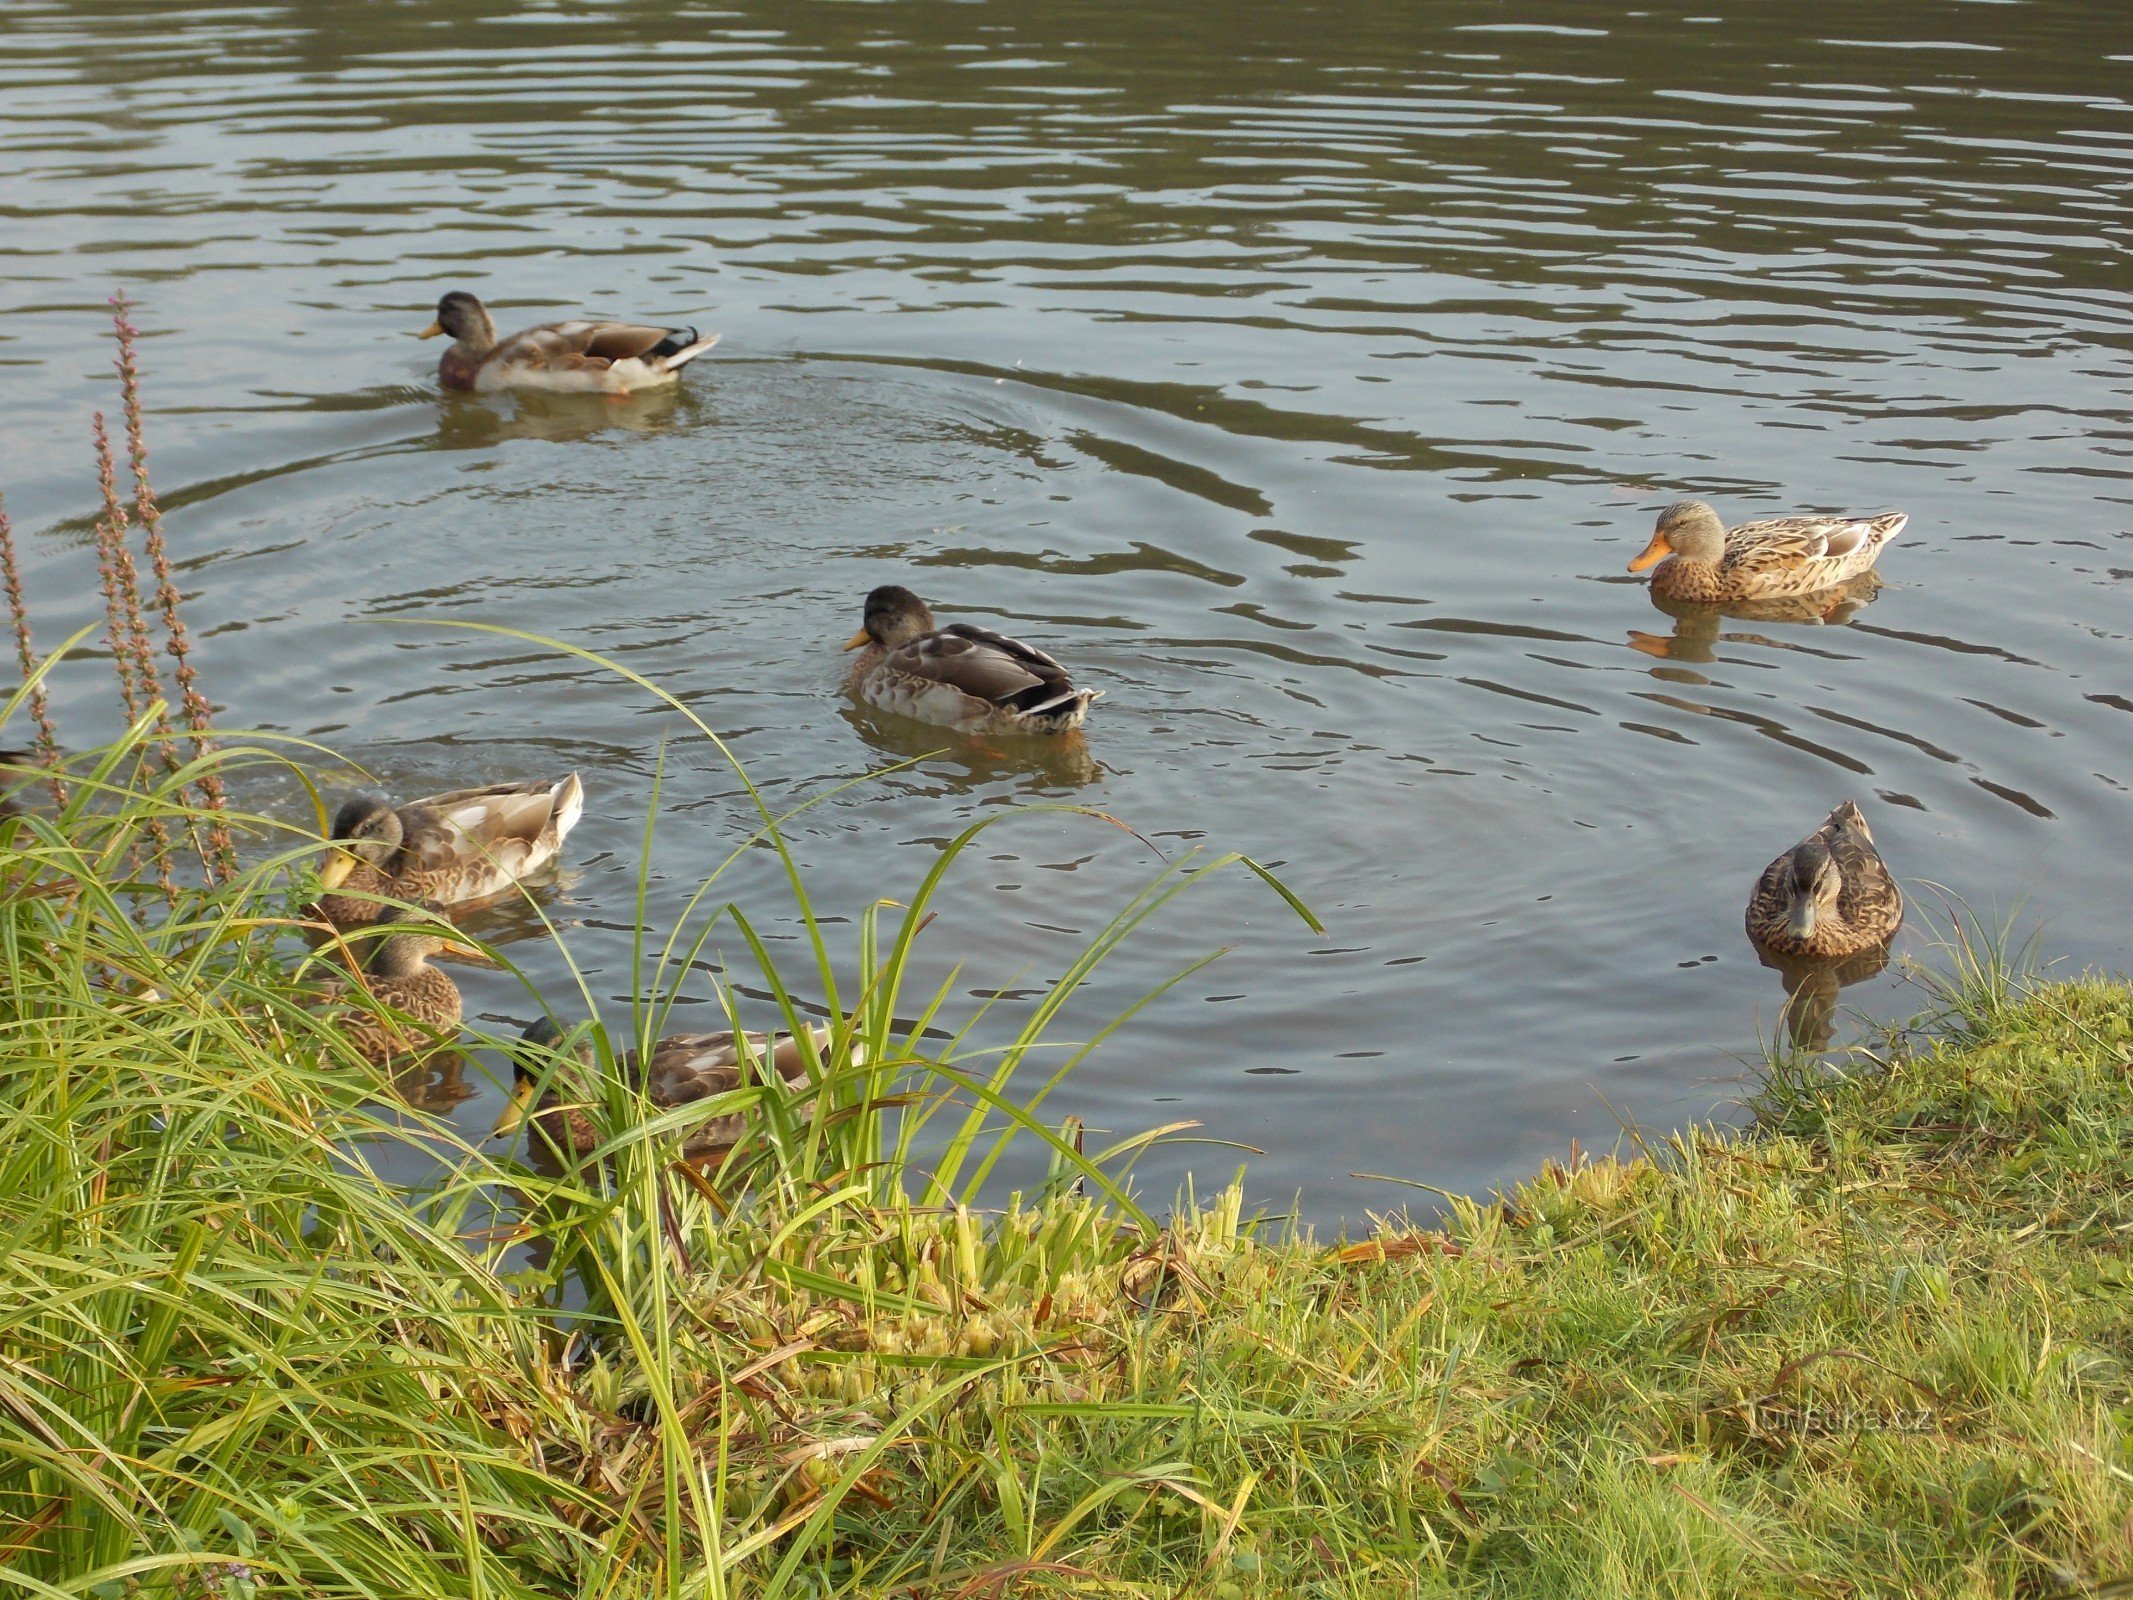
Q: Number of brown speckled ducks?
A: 3